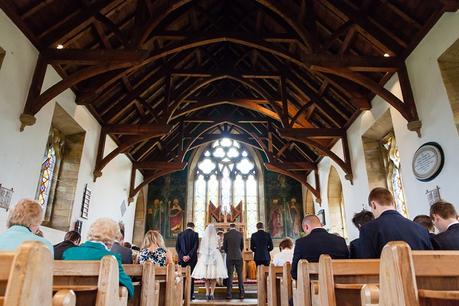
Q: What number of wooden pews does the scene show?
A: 12